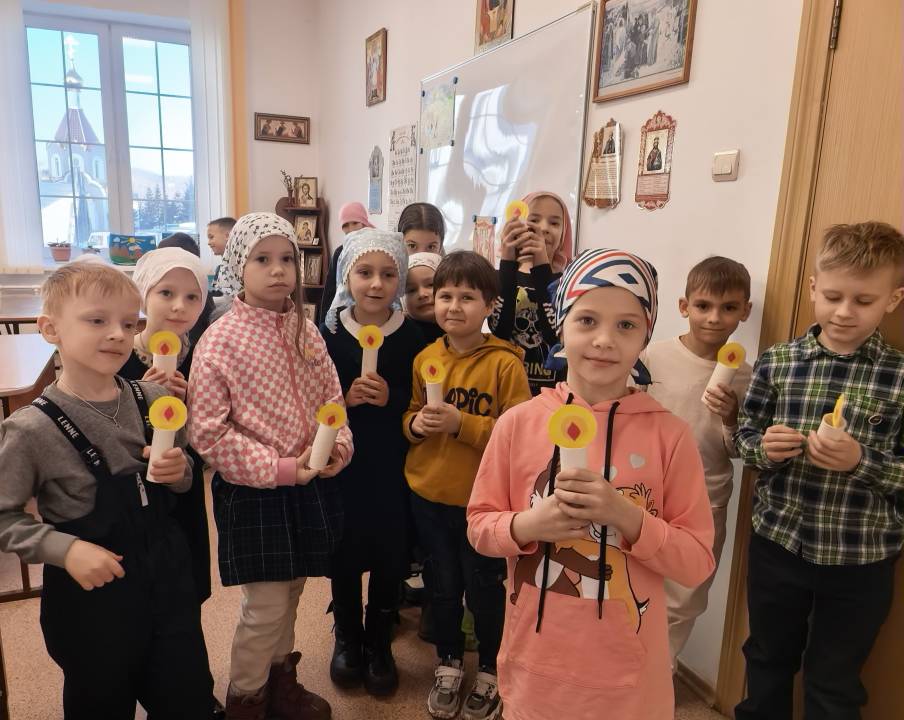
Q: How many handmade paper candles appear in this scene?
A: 9